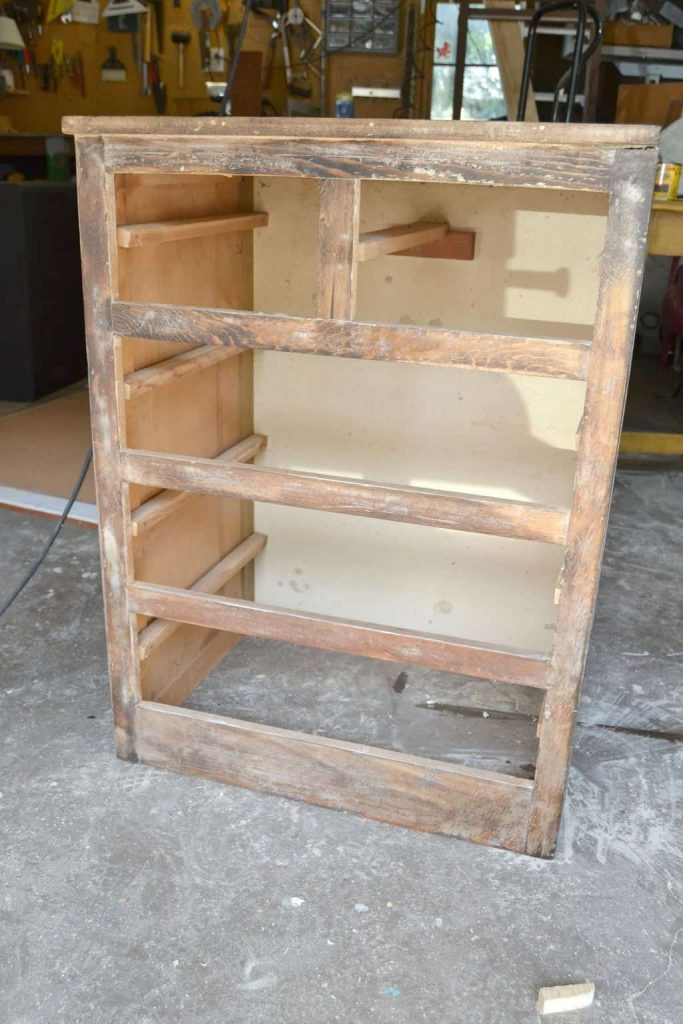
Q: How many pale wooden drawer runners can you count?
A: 5